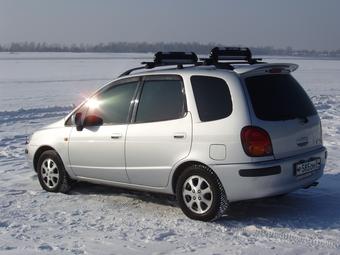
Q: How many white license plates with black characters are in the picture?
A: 1